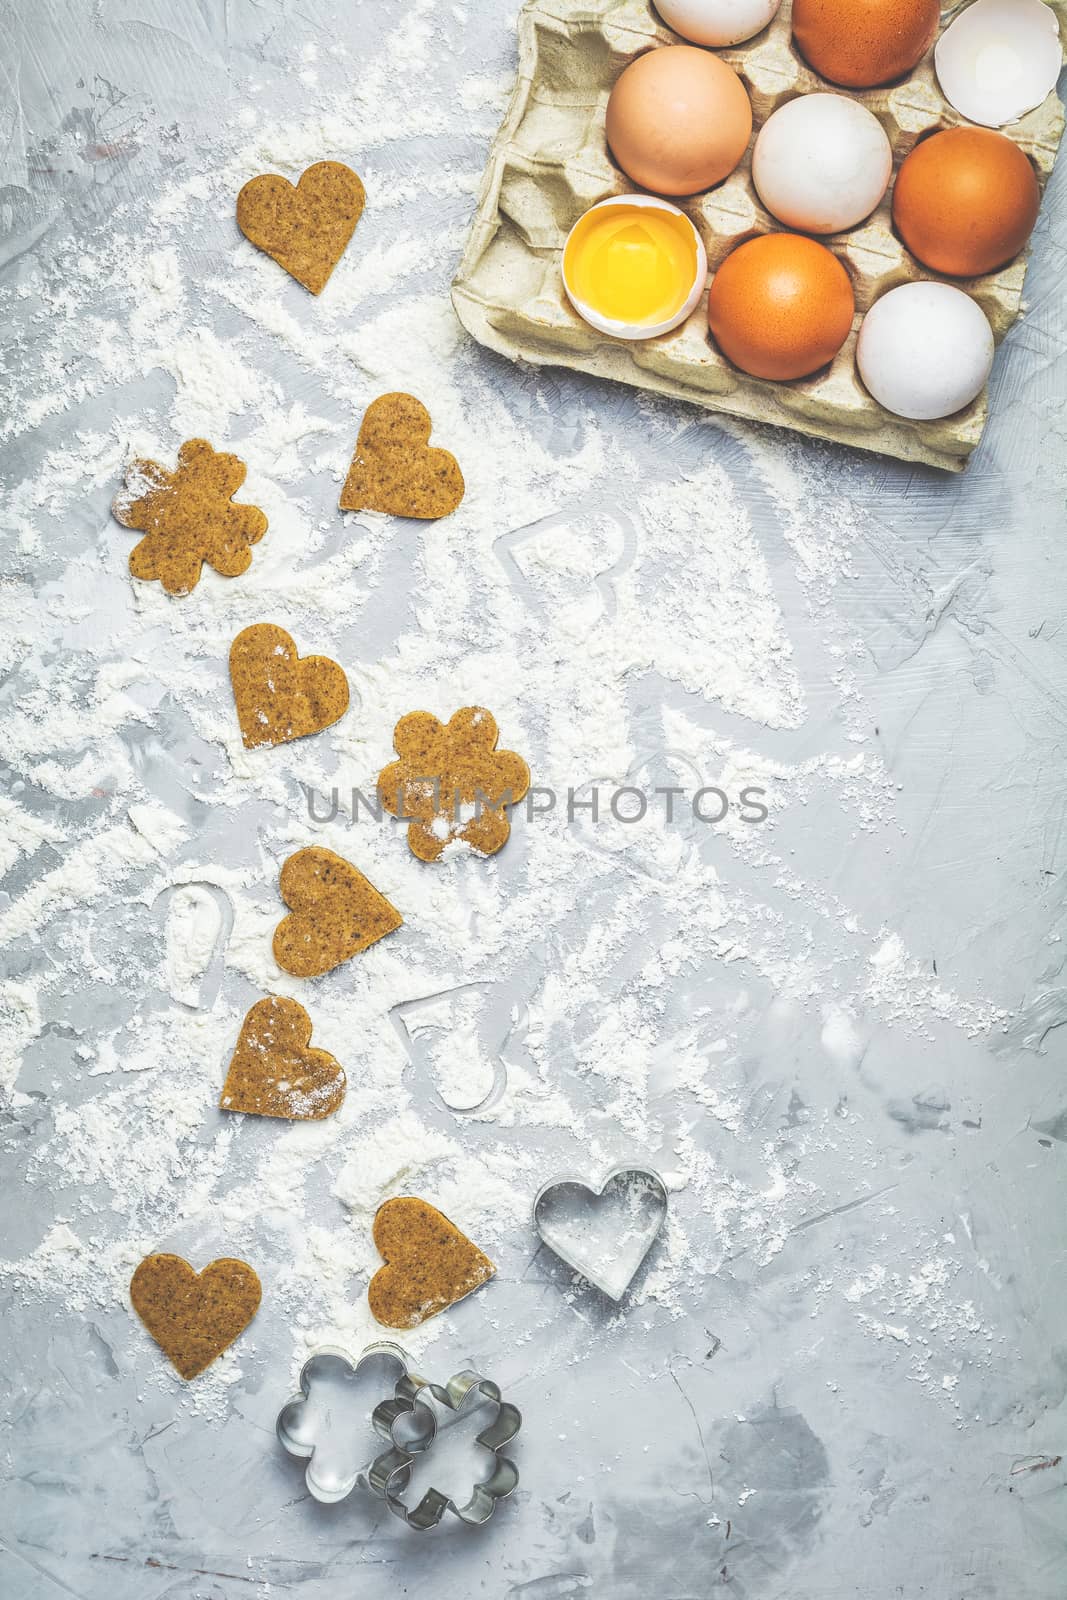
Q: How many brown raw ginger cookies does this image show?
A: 9